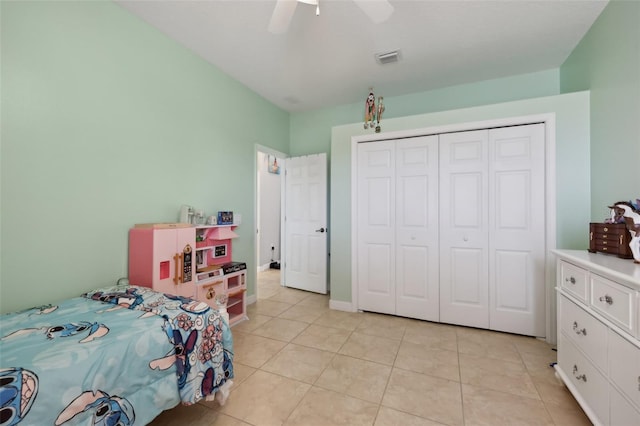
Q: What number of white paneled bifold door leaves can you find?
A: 4